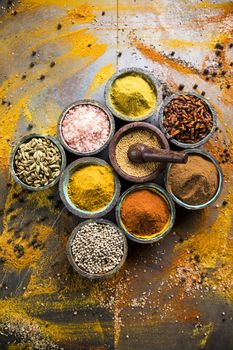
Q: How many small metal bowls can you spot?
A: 8